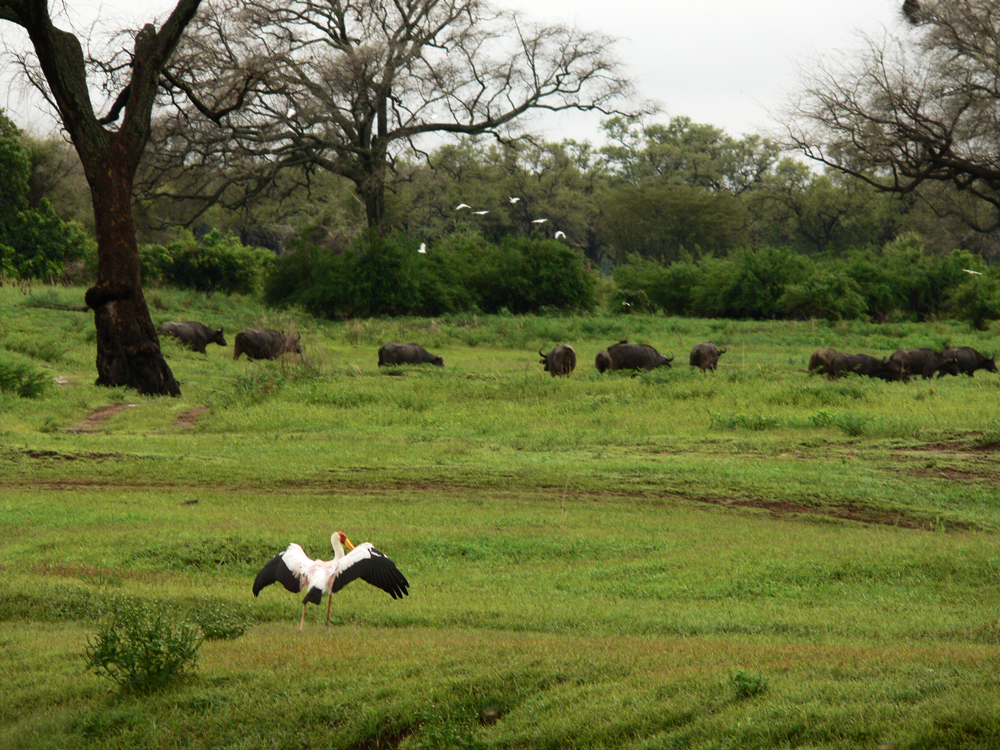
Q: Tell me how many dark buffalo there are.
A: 11